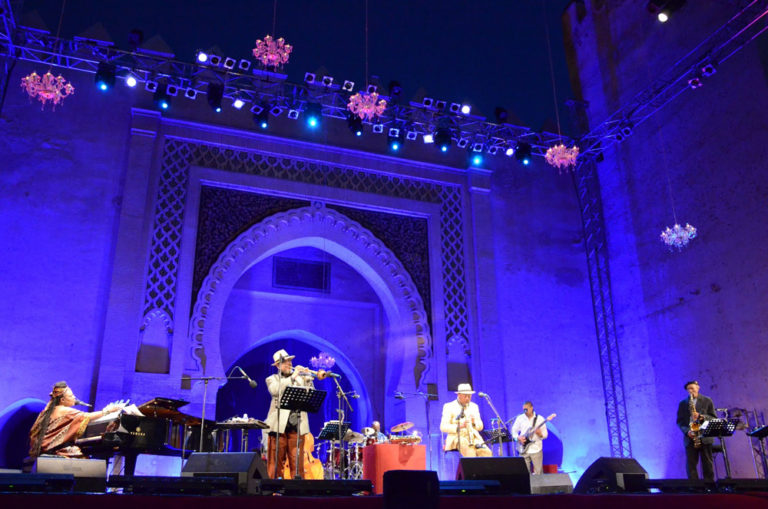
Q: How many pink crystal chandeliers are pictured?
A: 4